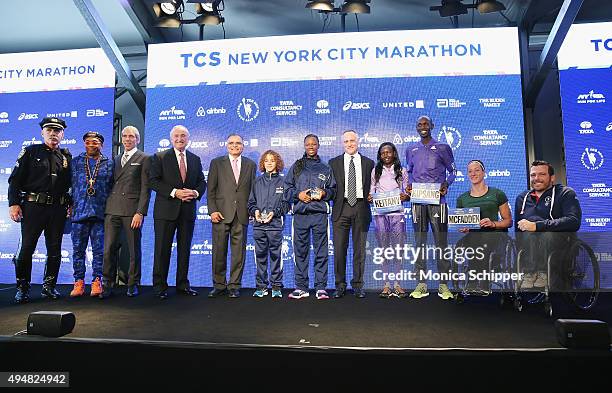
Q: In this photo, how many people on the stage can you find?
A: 12